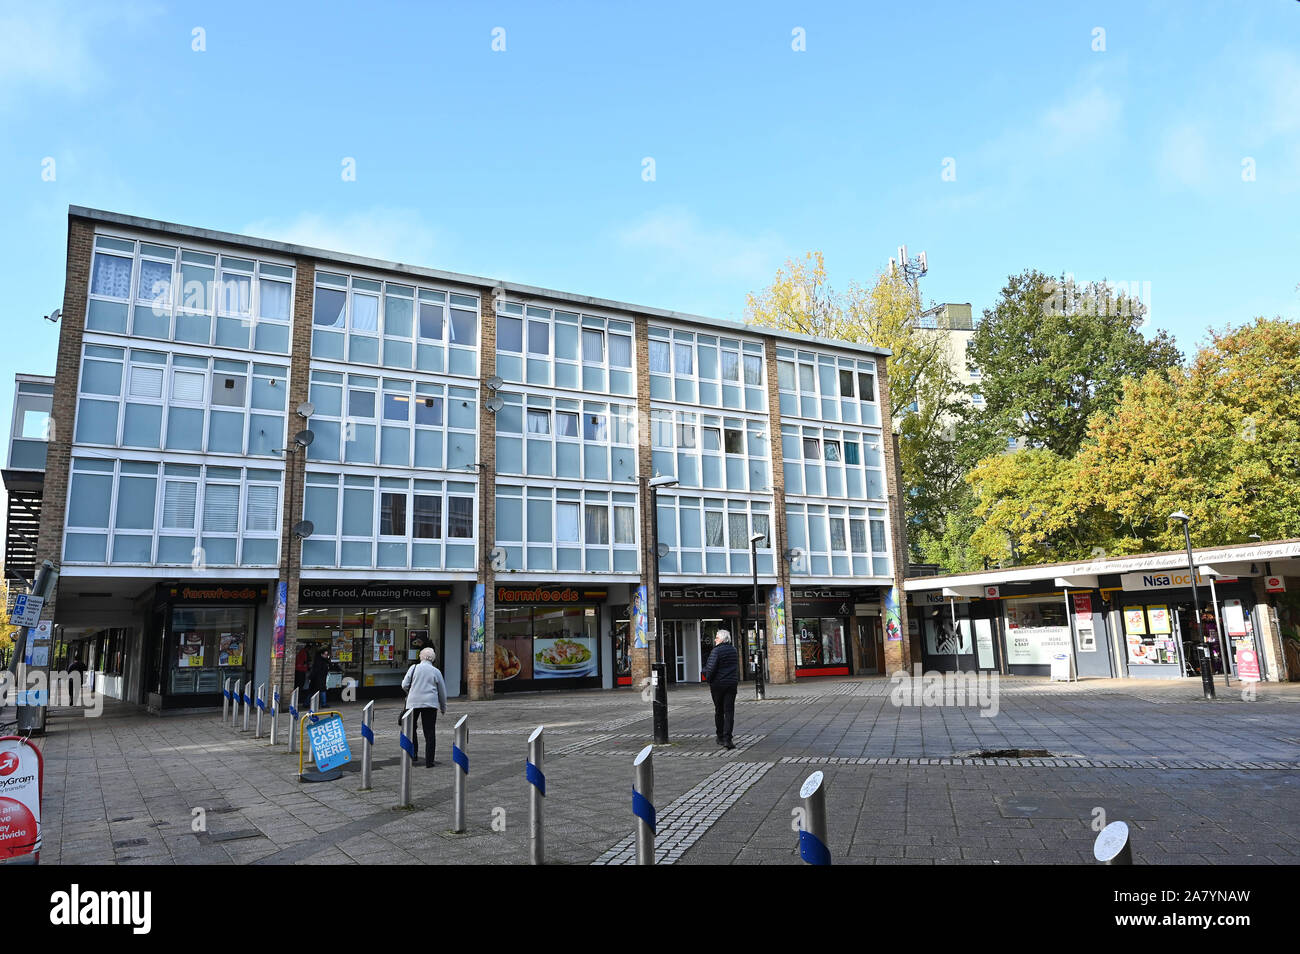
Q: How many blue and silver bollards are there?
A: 14